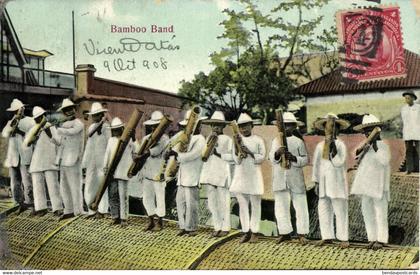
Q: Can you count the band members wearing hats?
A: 12